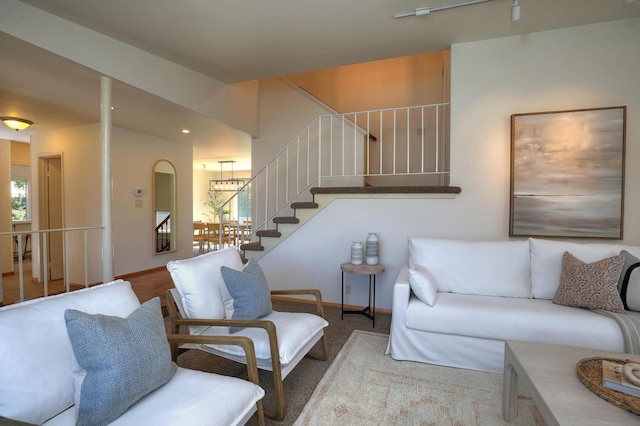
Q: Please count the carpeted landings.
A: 1